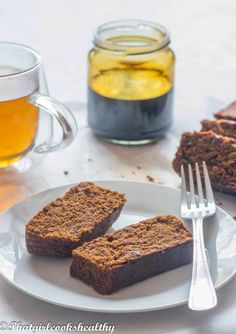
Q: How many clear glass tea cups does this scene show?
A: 1